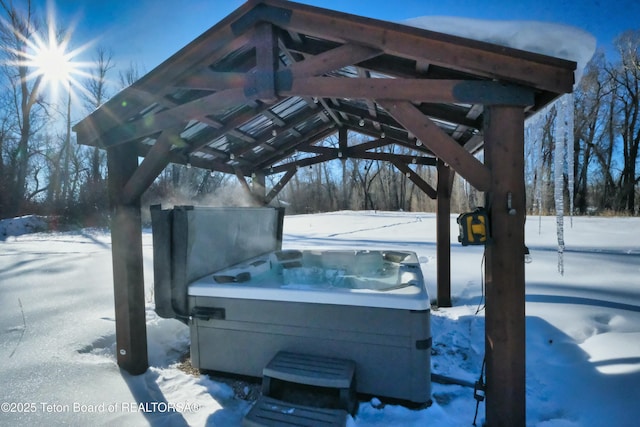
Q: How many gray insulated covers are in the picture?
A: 1